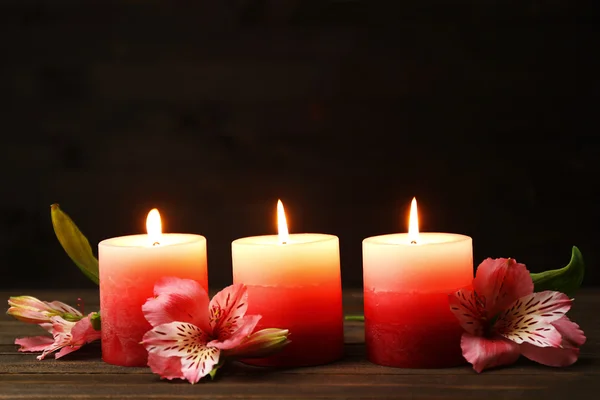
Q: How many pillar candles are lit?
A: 3